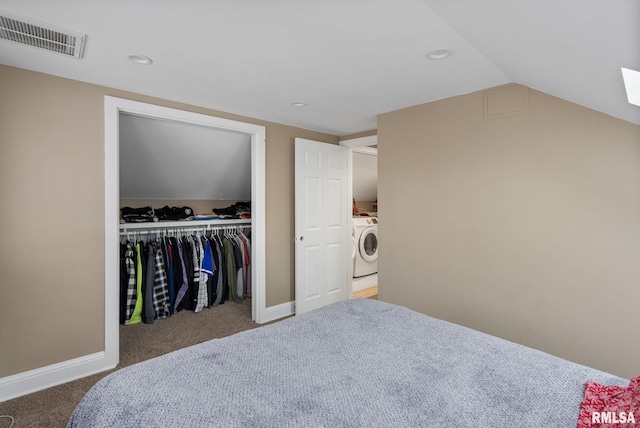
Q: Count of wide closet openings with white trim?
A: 1